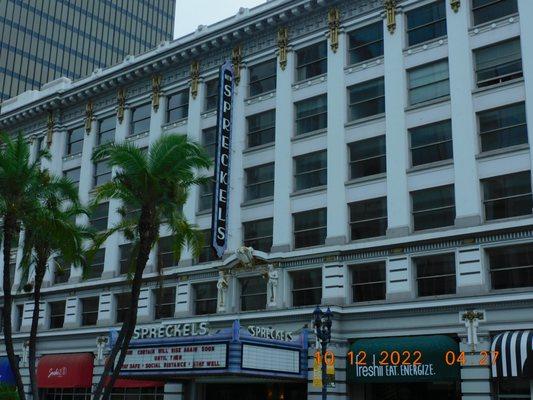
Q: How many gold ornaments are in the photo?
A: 10